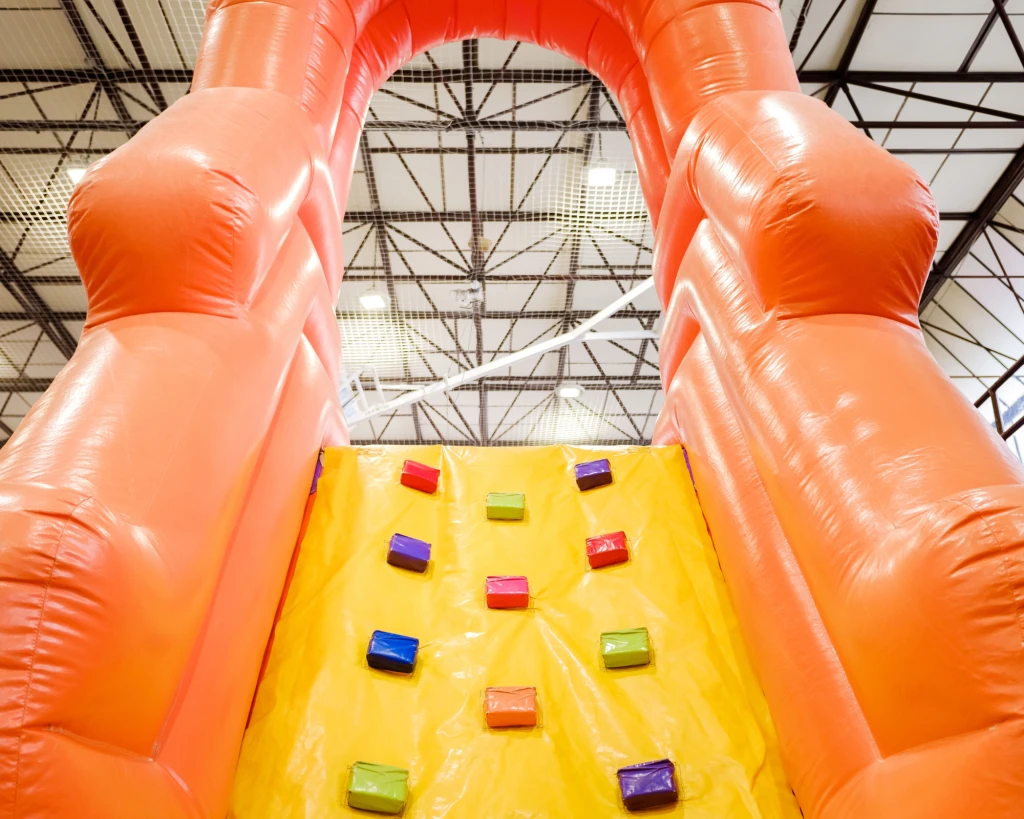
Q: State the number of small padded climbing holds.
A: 11